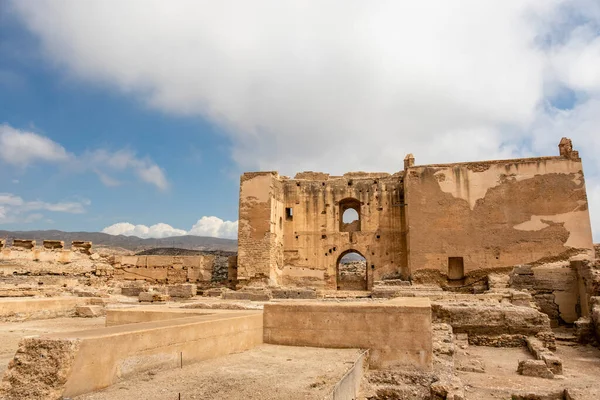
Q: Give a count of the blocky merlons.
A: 4